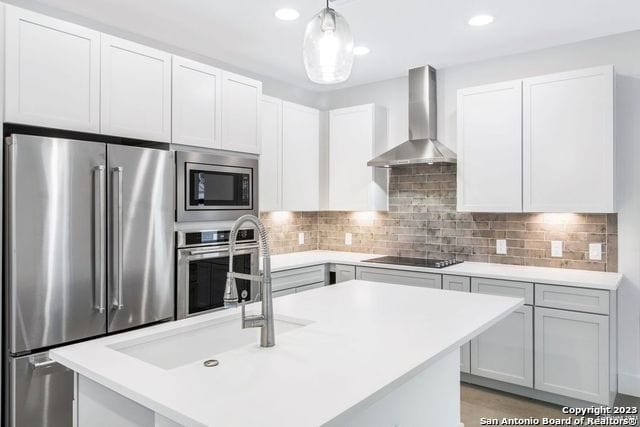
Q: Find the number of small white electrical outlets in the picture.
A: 5